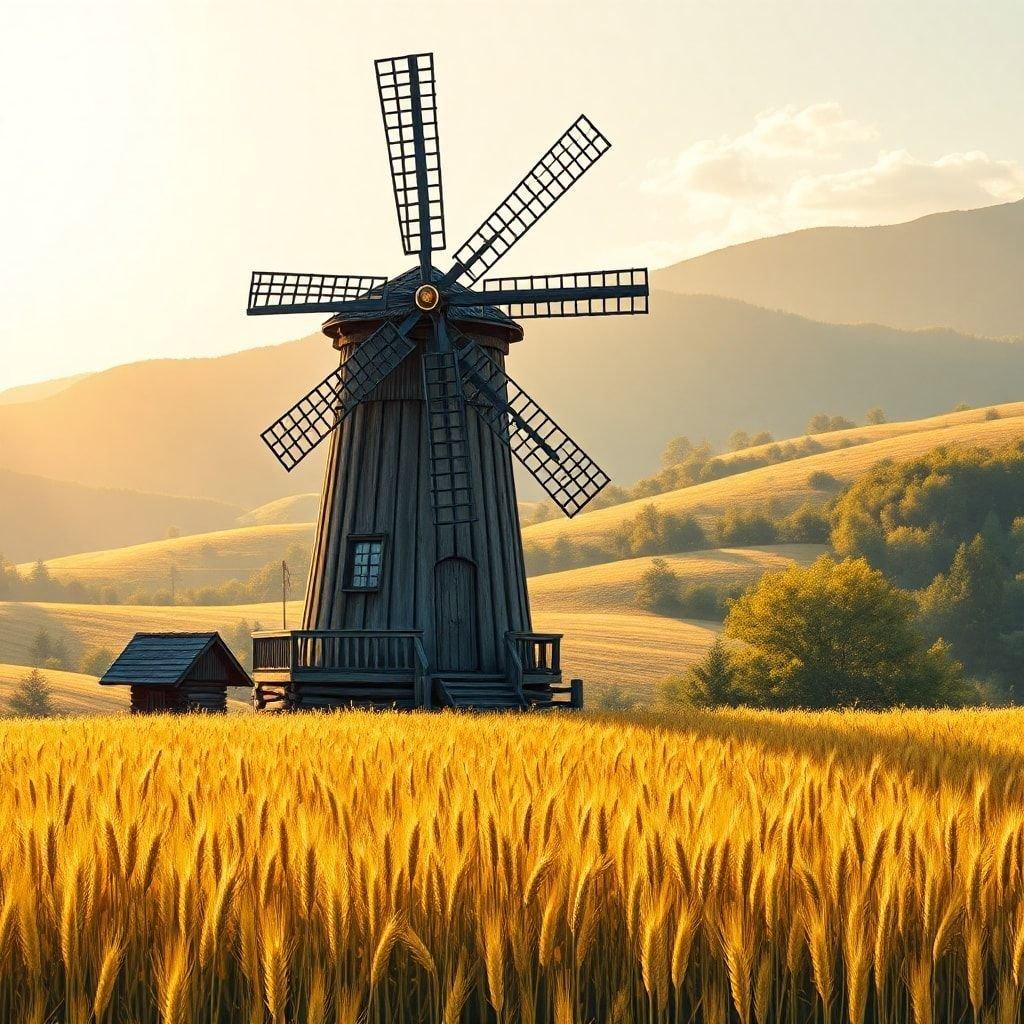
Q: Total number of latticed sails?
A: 7